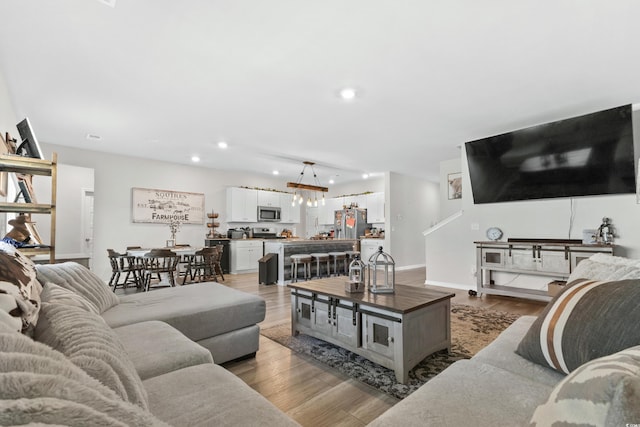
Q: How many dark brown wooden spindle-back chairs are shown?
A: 6